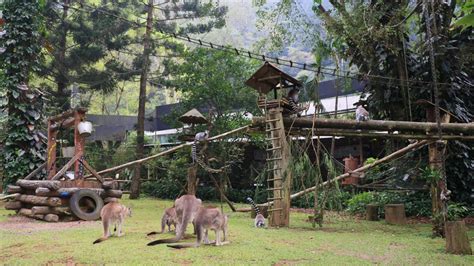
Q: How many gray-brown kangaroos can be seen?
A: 4